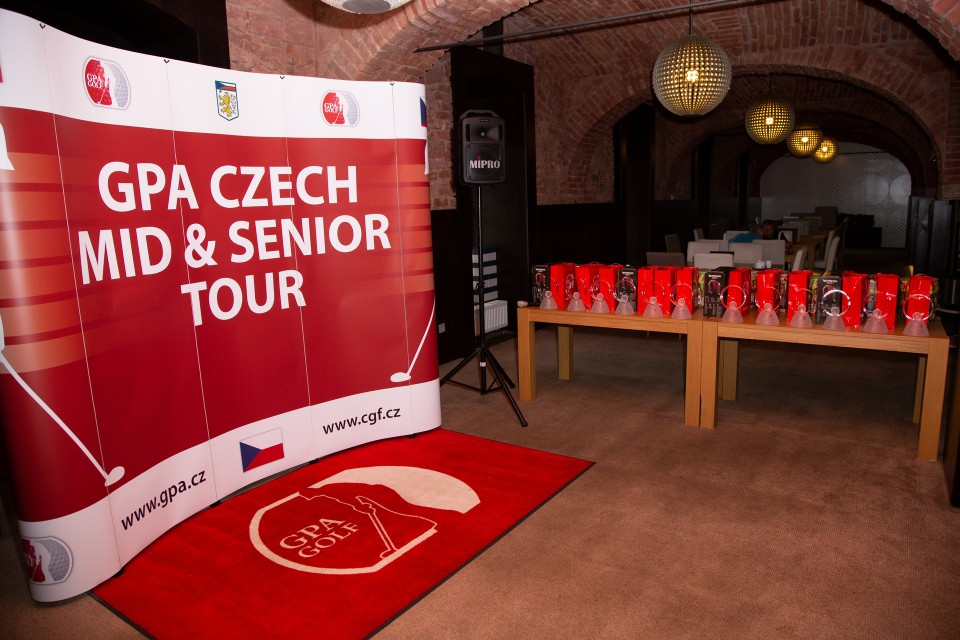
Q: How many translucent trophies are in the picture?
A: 12